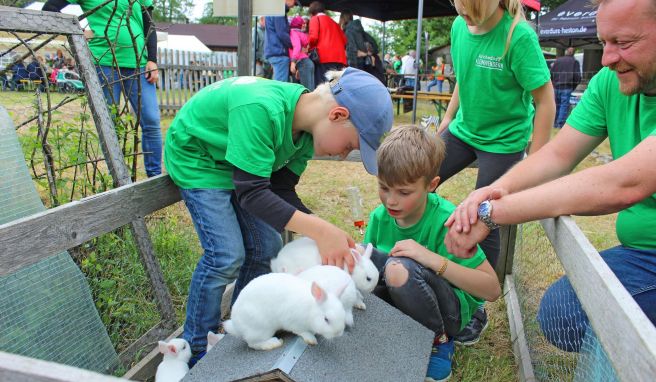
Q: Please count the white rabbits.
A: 5